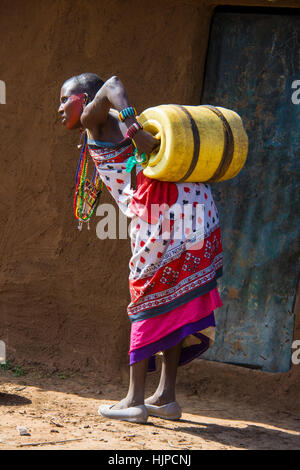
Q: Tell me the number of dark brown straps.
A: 2